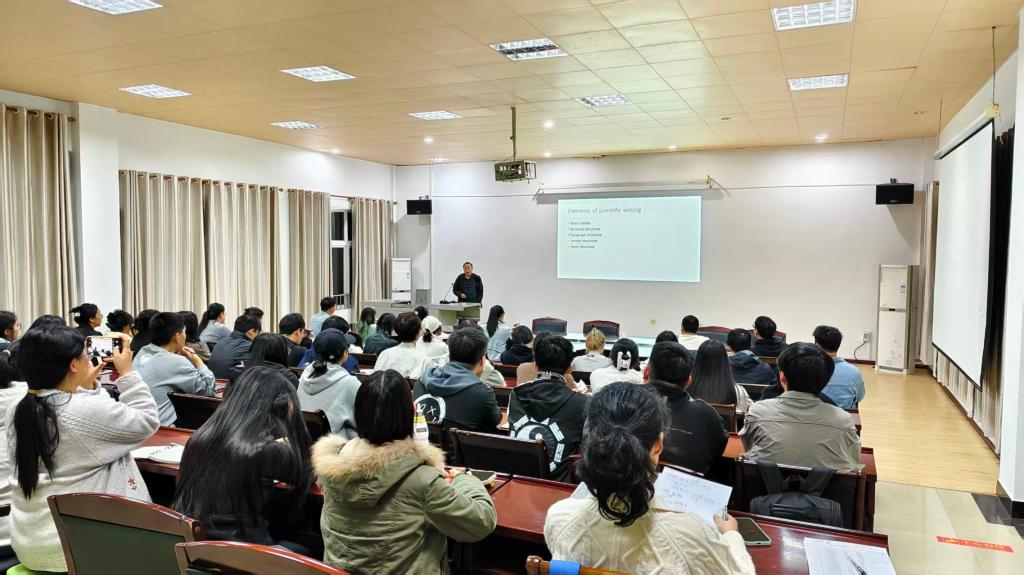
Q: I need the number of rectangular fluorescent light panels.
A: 9